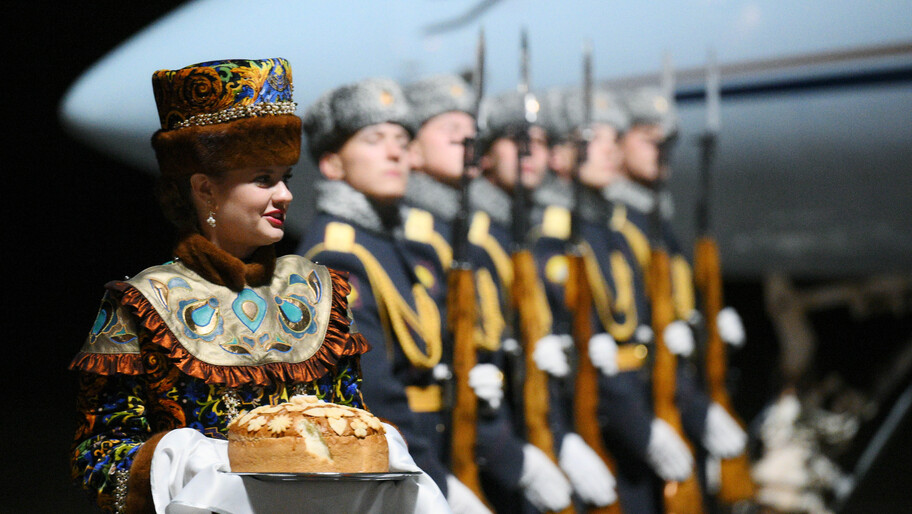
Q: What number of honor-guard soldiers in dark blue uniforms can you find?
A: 5